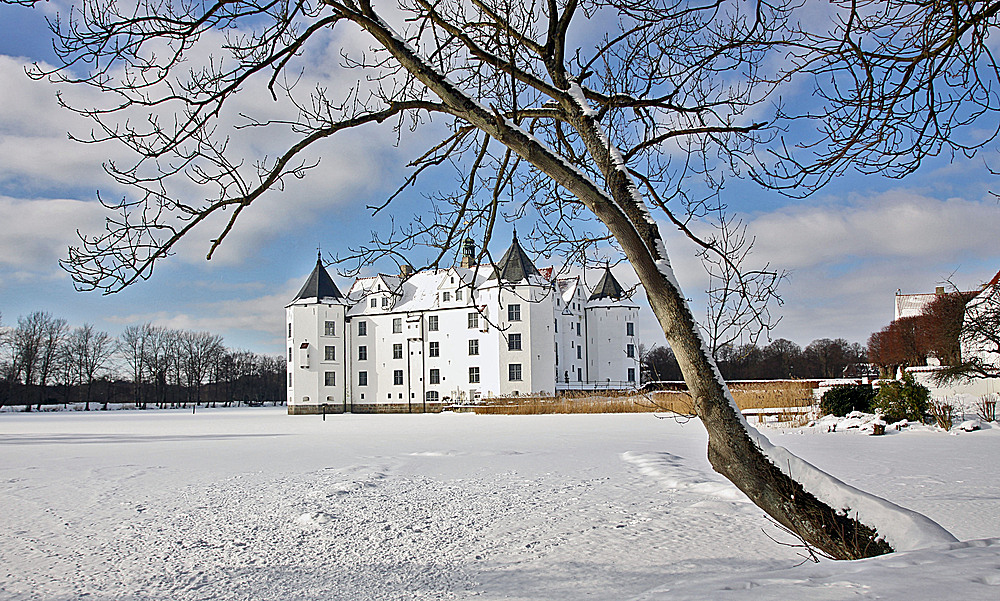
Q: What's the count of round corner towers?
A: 3